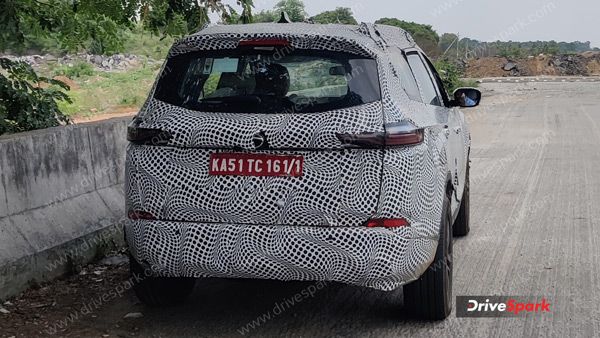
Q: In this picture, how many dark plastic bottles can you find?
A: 0